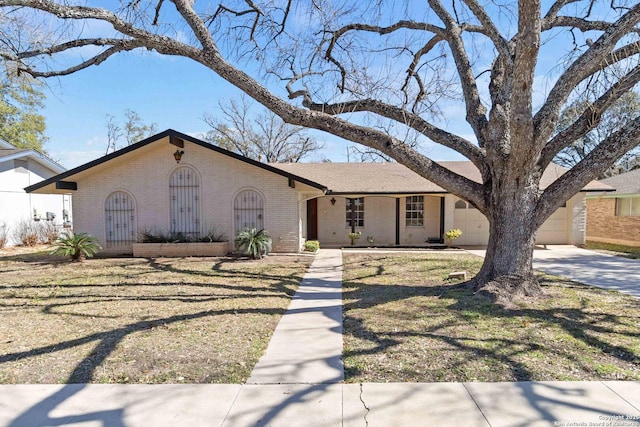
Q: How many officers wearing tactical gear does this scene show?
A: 0